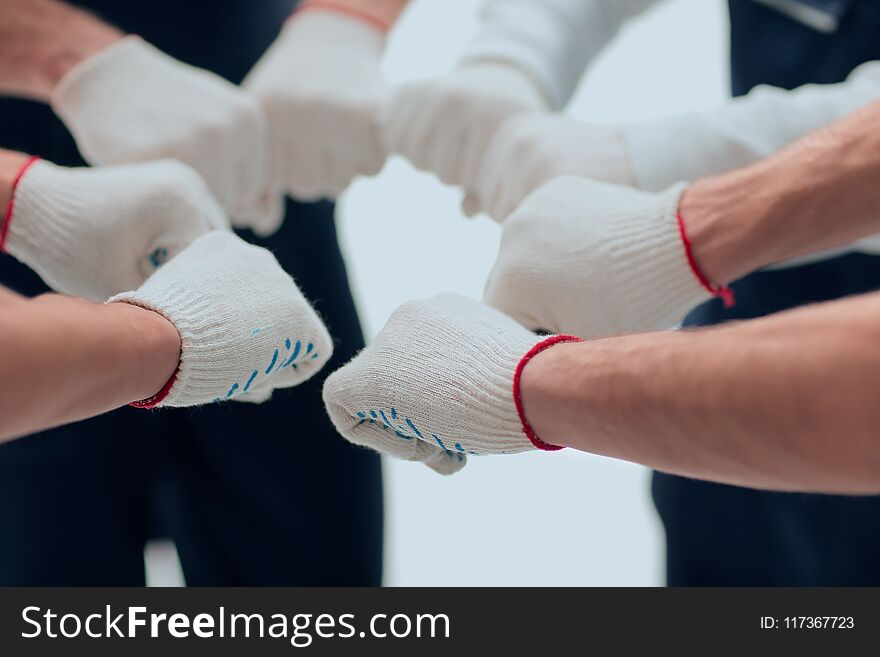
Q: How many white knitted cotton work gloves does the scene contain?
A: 8